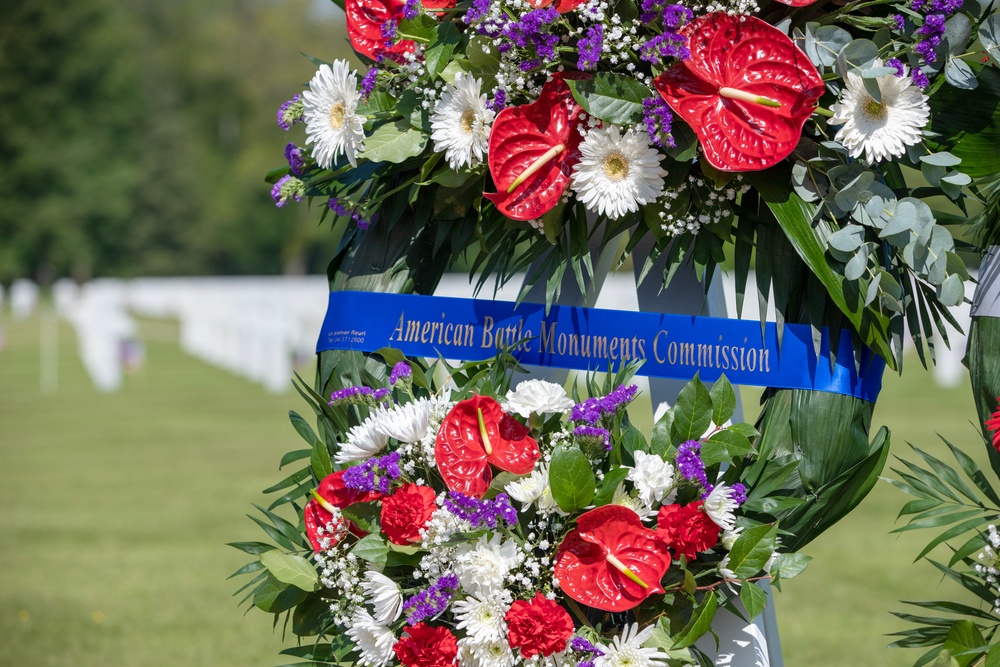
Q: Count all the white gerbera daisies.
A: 4